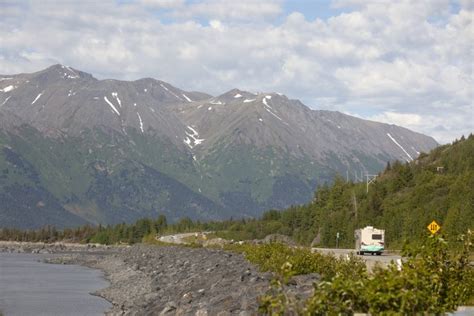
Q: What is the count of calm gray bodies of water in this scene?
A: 1